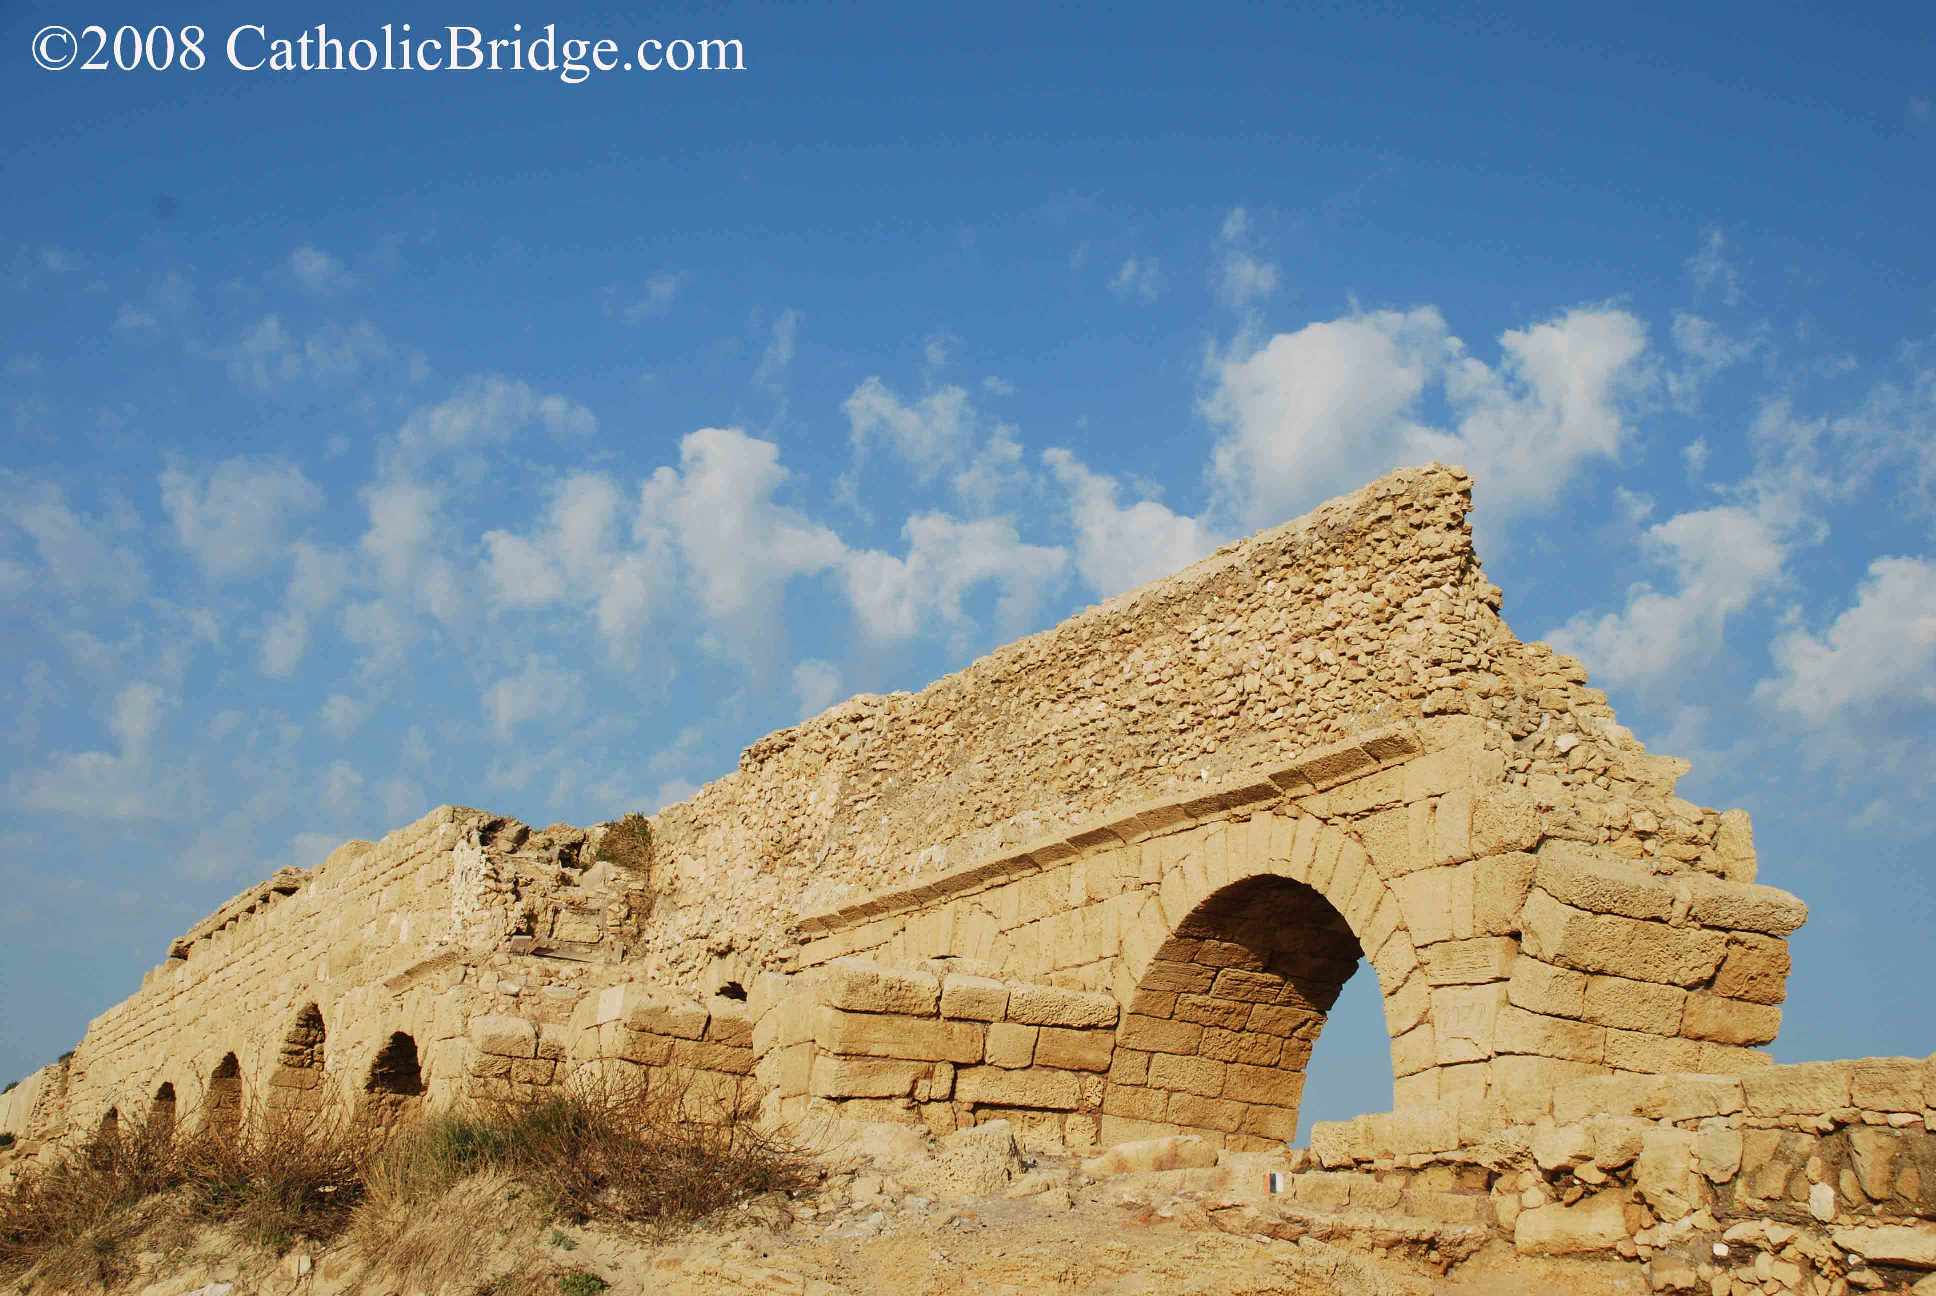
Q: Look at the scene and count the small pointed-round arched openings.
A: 5